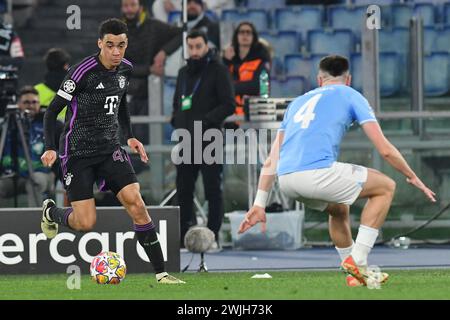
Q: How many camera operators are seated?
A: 1